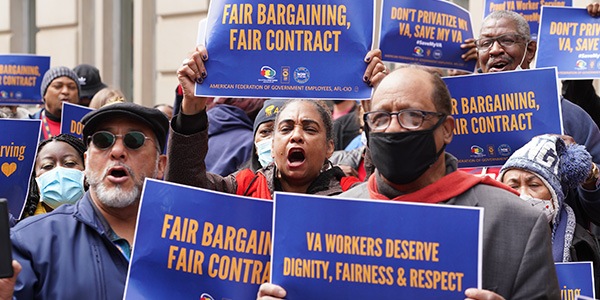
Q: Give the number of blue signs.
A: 11